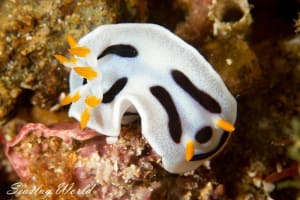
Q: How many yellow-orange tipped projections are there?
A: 11